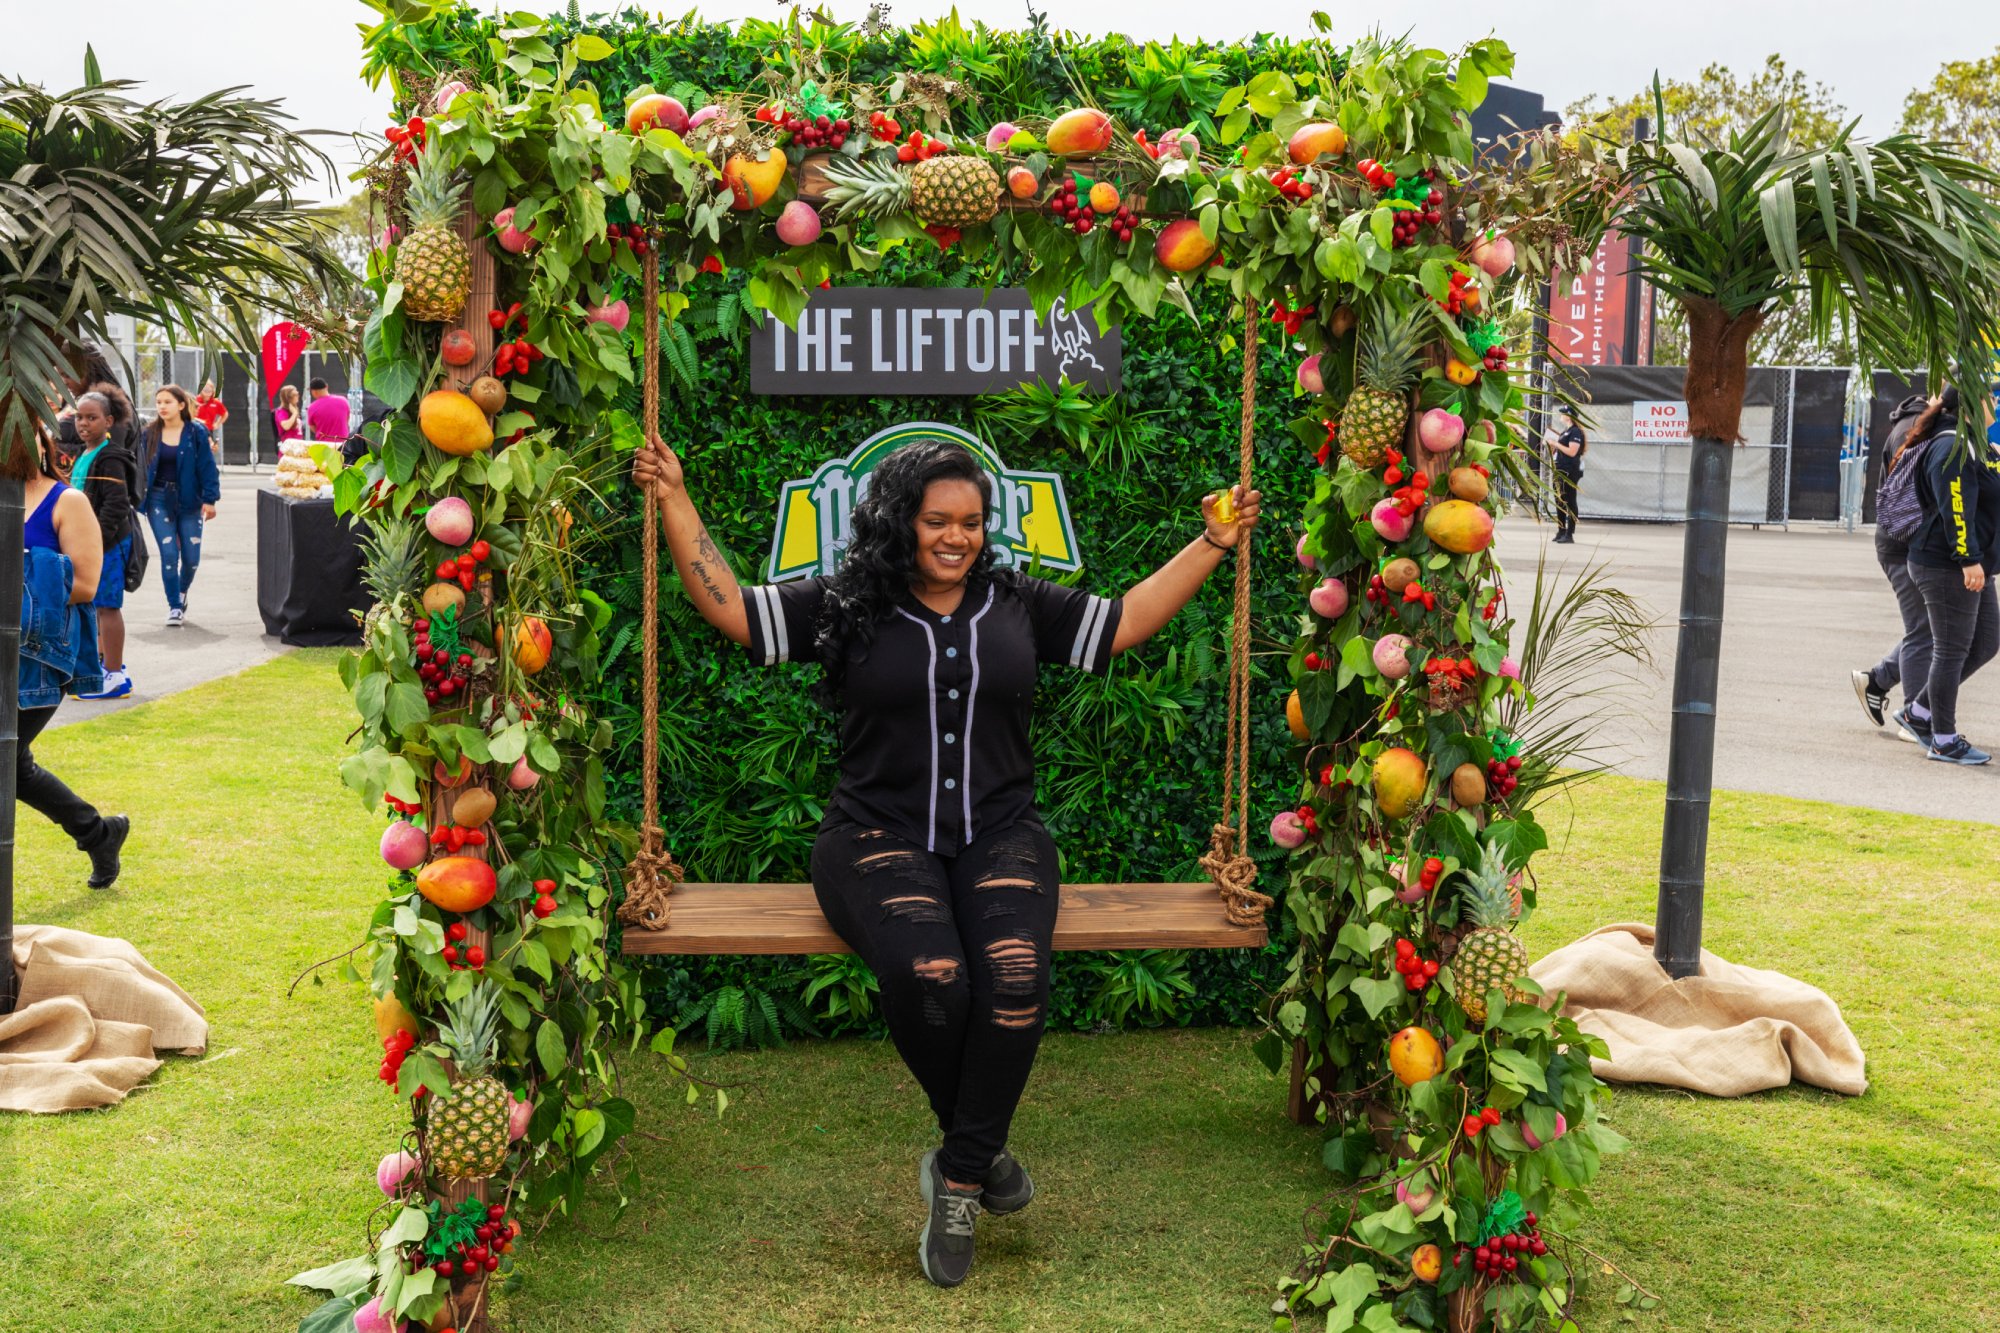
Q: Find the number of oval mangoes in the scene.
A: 13